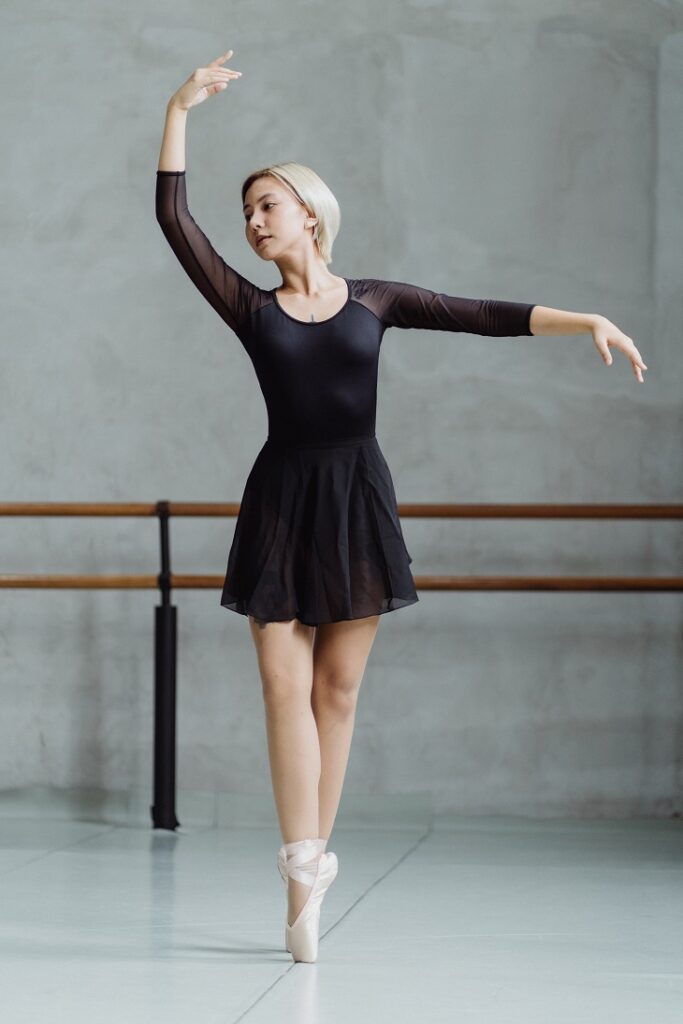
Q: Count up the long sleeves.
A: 2